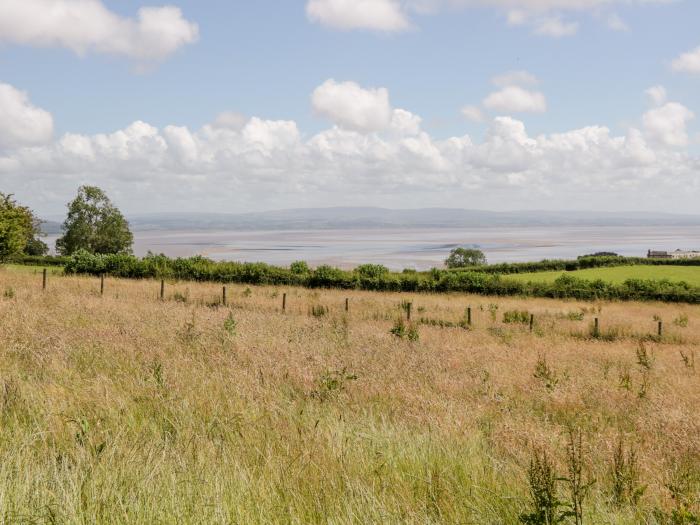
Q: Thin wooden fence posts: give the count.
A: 11